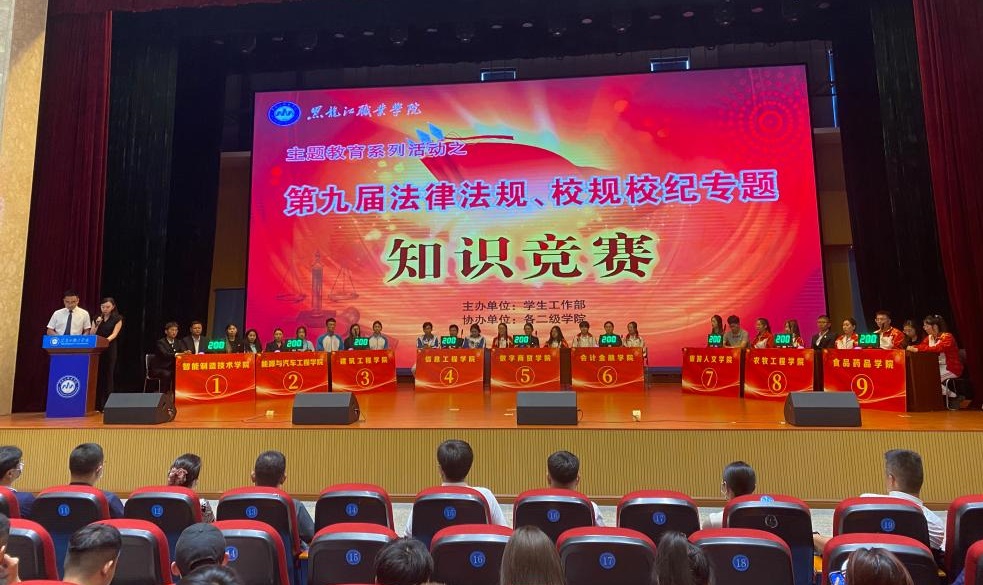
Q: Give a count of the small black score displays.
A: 9